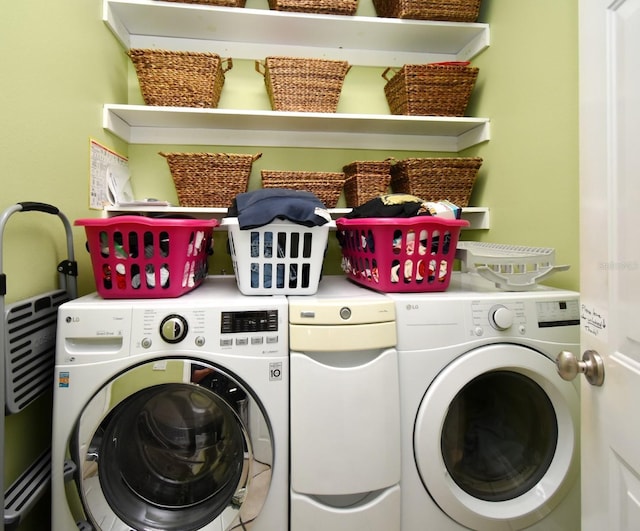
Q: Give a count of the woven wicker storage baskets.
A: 10